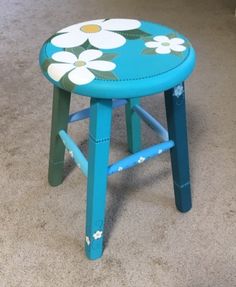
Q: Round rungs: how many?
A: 4